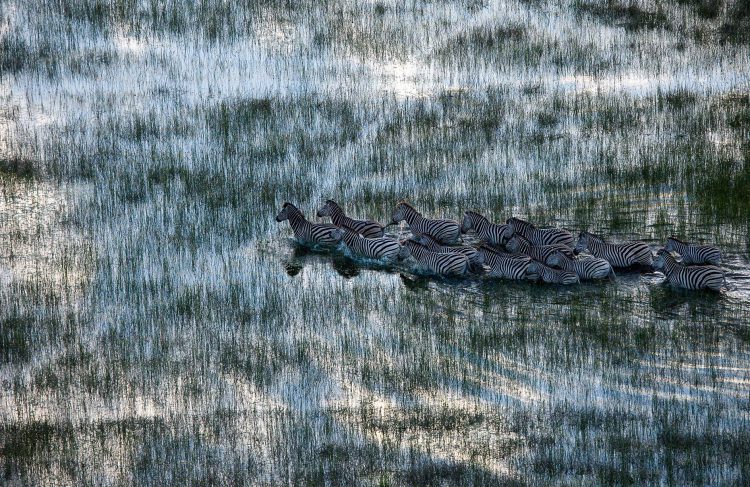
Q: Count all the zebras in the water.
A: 15